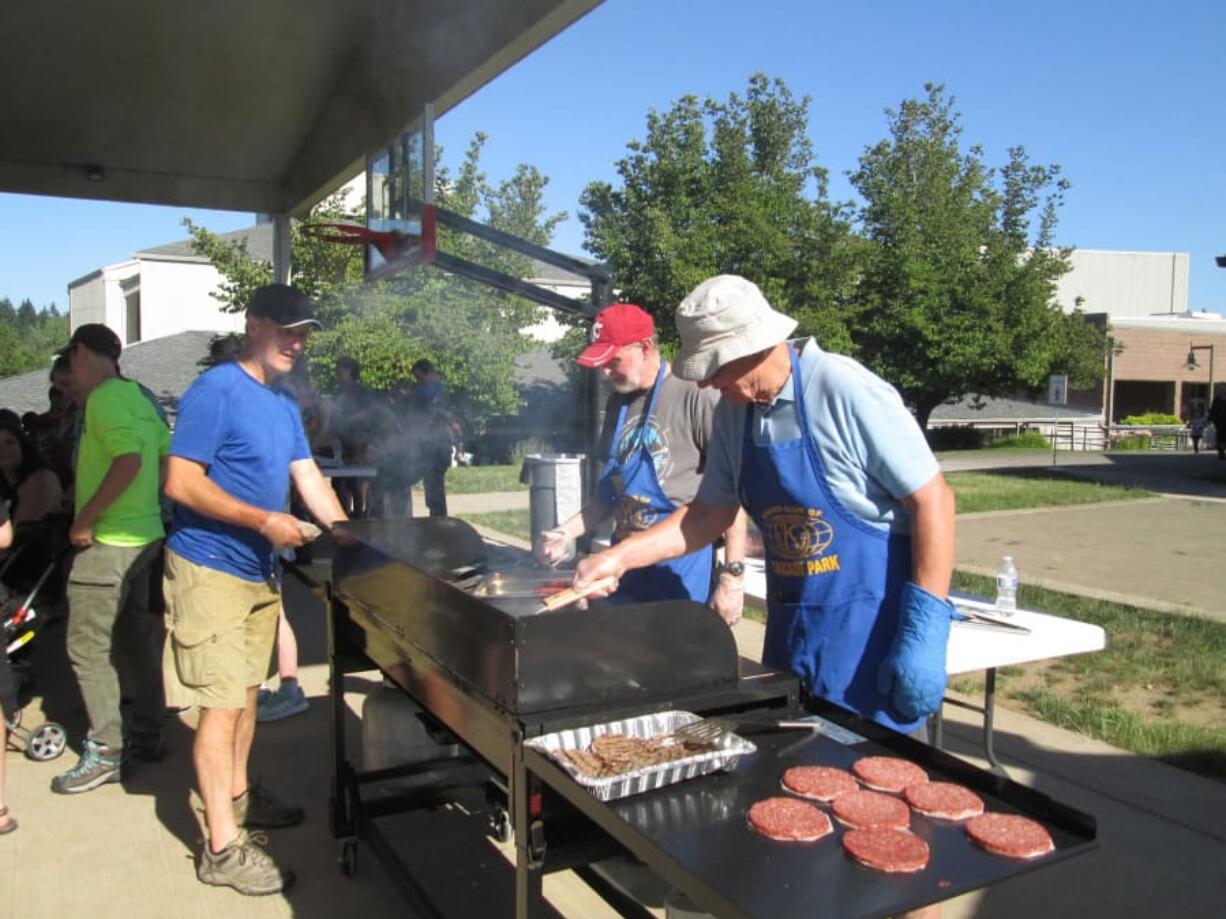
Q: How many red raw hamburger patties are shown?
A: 7